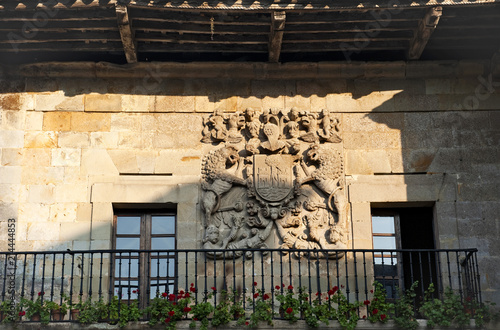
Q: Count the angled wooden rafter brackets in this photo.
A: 3